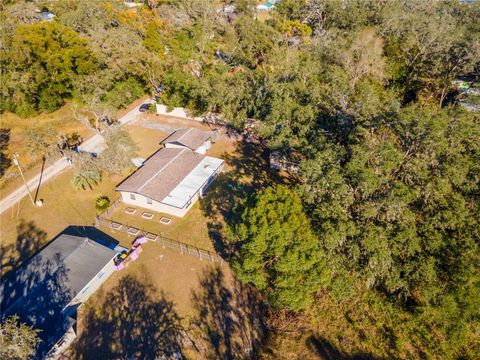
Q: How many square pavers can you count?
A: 6